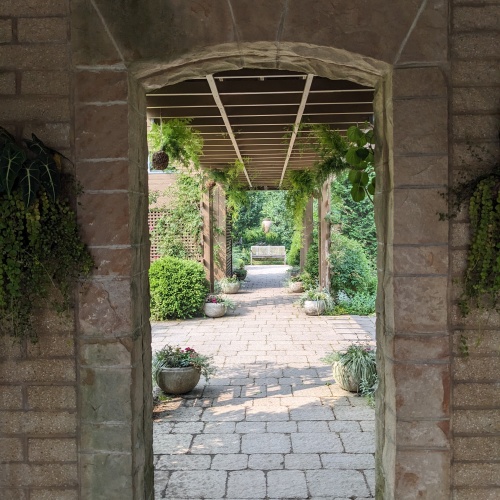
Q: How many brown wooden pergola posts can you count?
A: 4